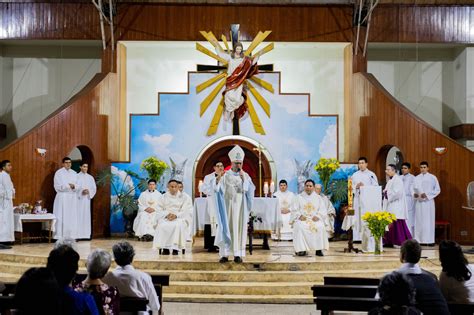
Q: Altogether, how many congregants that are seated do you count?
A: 8